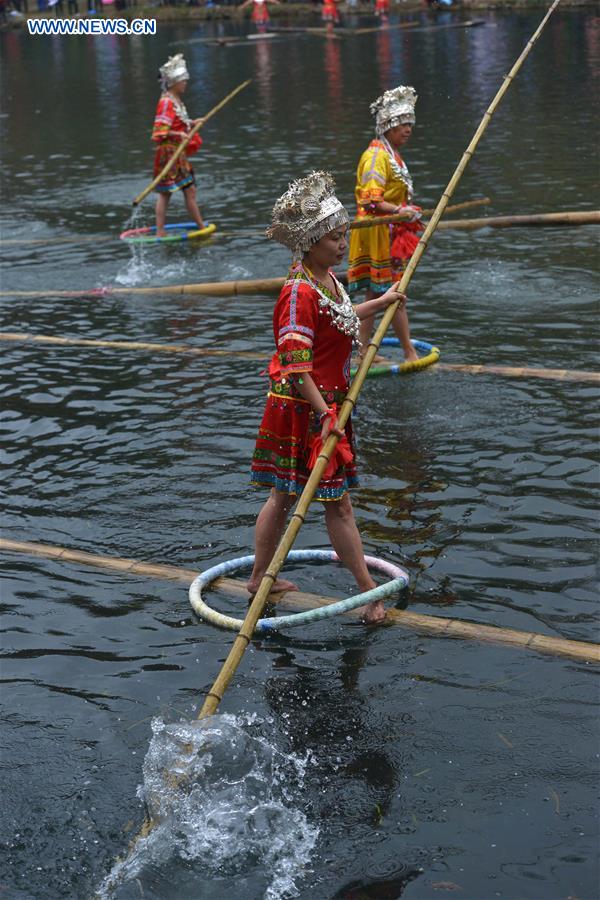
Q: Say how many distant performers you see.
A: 3